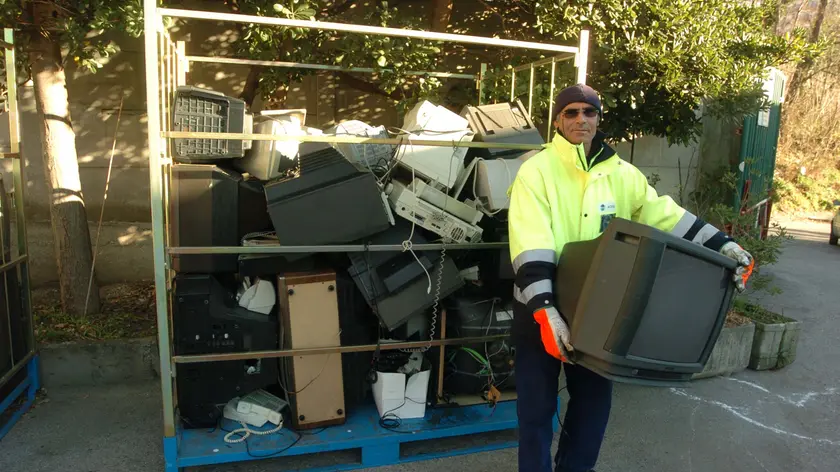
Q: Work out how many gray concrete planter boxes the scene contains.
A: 2